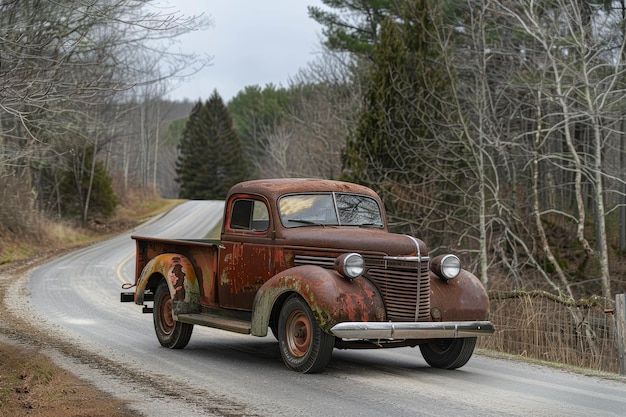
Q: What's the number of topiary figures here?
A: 0